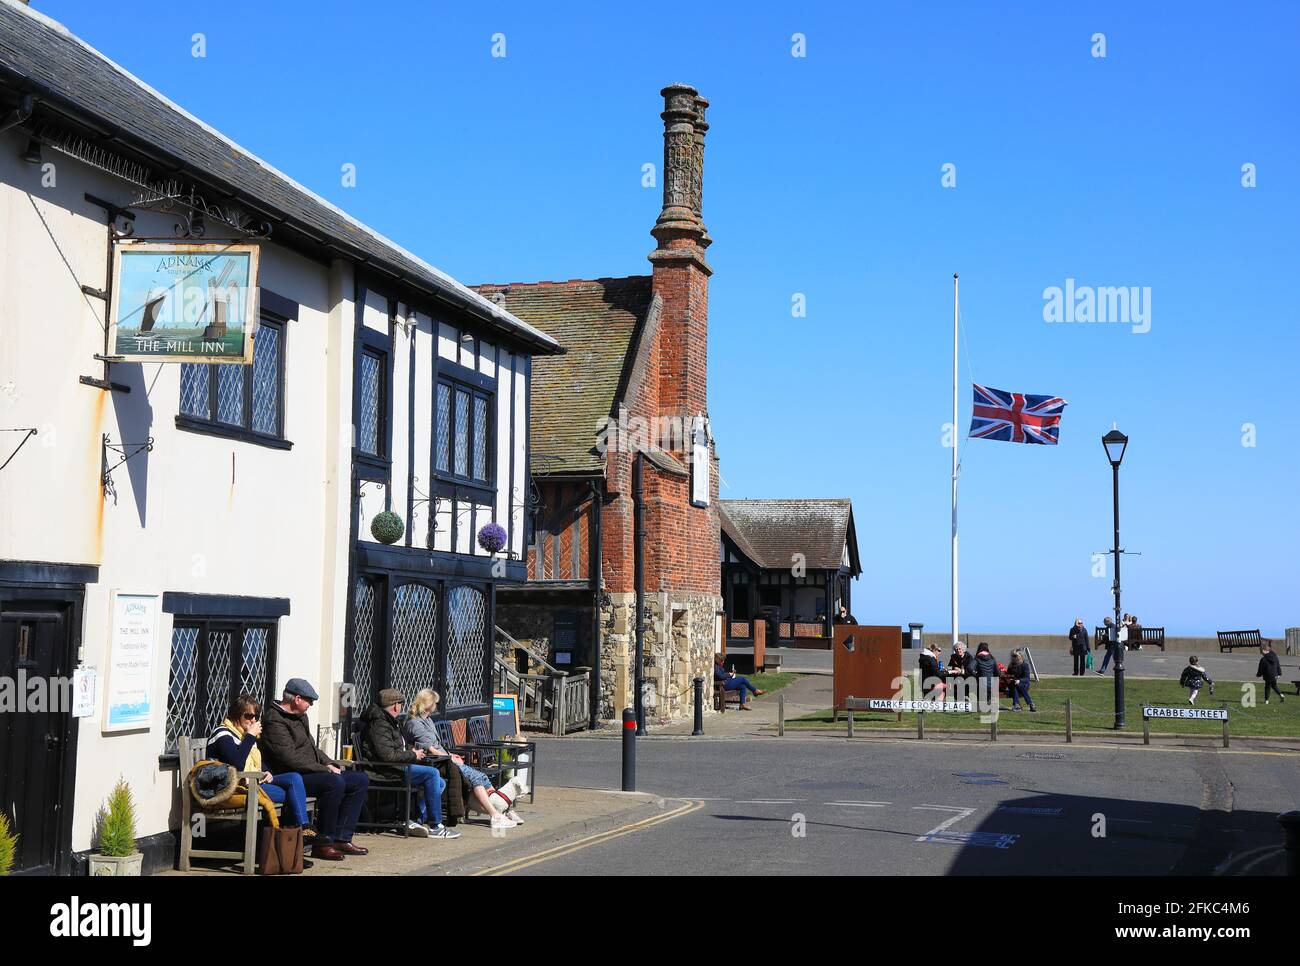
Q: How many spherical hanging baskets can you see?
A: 2